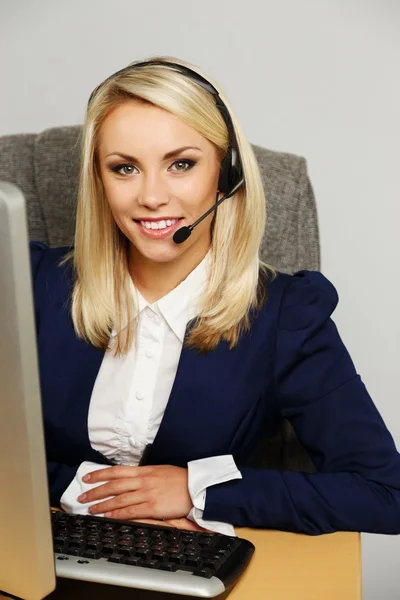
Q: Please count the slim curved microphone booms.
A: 1